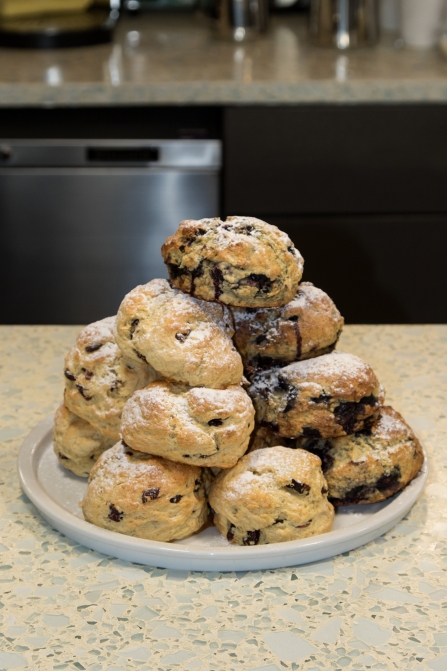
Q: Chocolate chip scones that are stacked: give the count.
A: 6